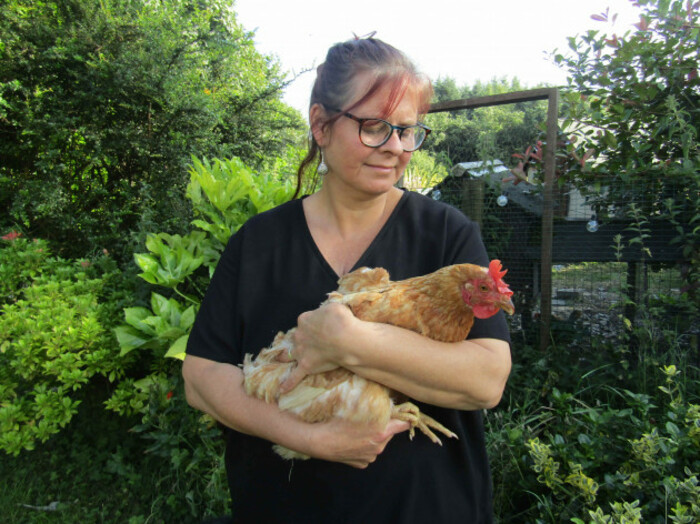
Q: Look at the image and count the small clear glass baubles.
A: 3